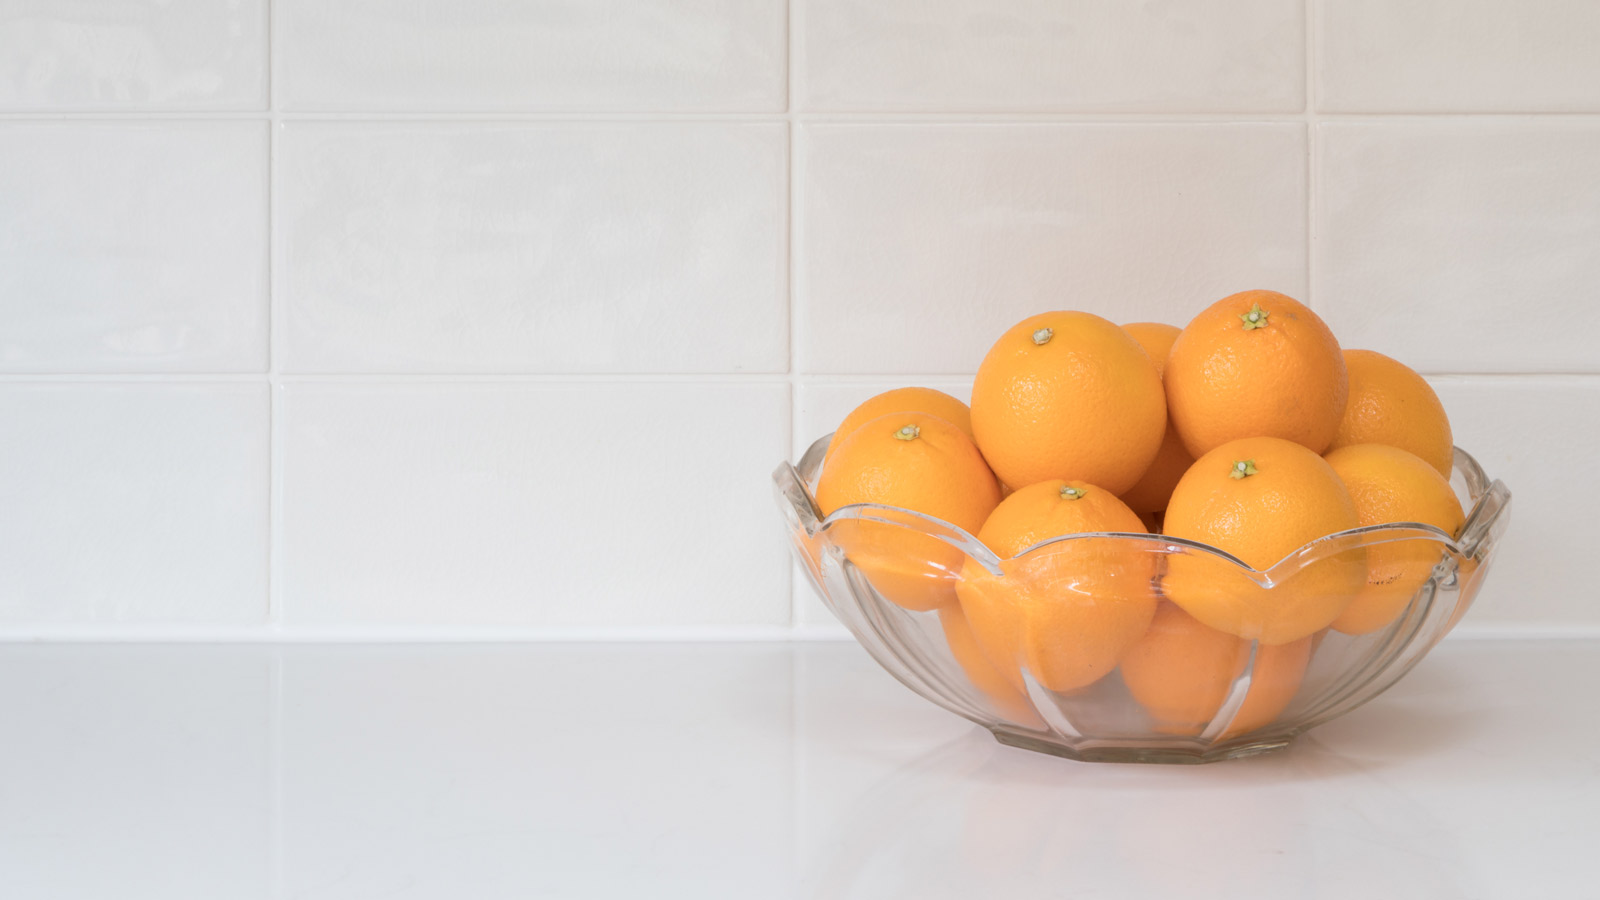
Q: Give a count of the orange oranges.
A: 11